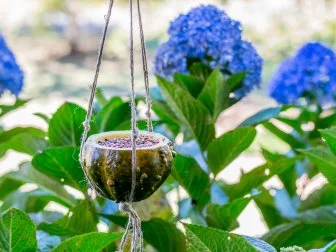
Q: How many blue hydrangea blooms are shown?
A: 3